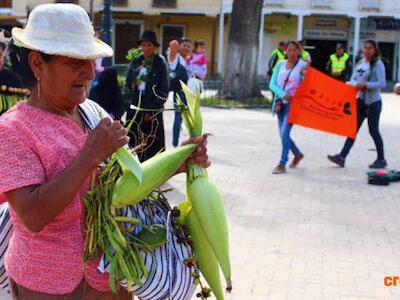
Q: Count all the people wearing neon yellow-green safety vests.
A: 3